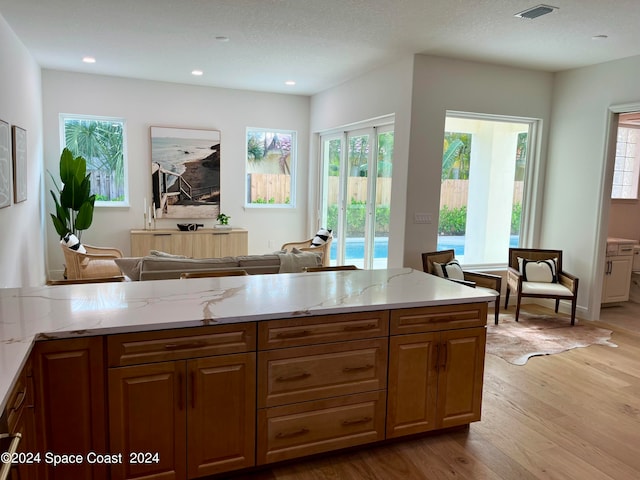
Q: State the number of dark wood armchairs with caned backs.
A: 2